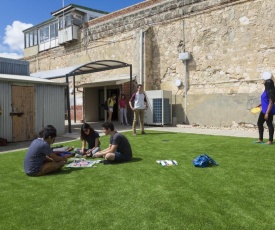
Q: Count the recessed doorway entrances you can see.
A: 1